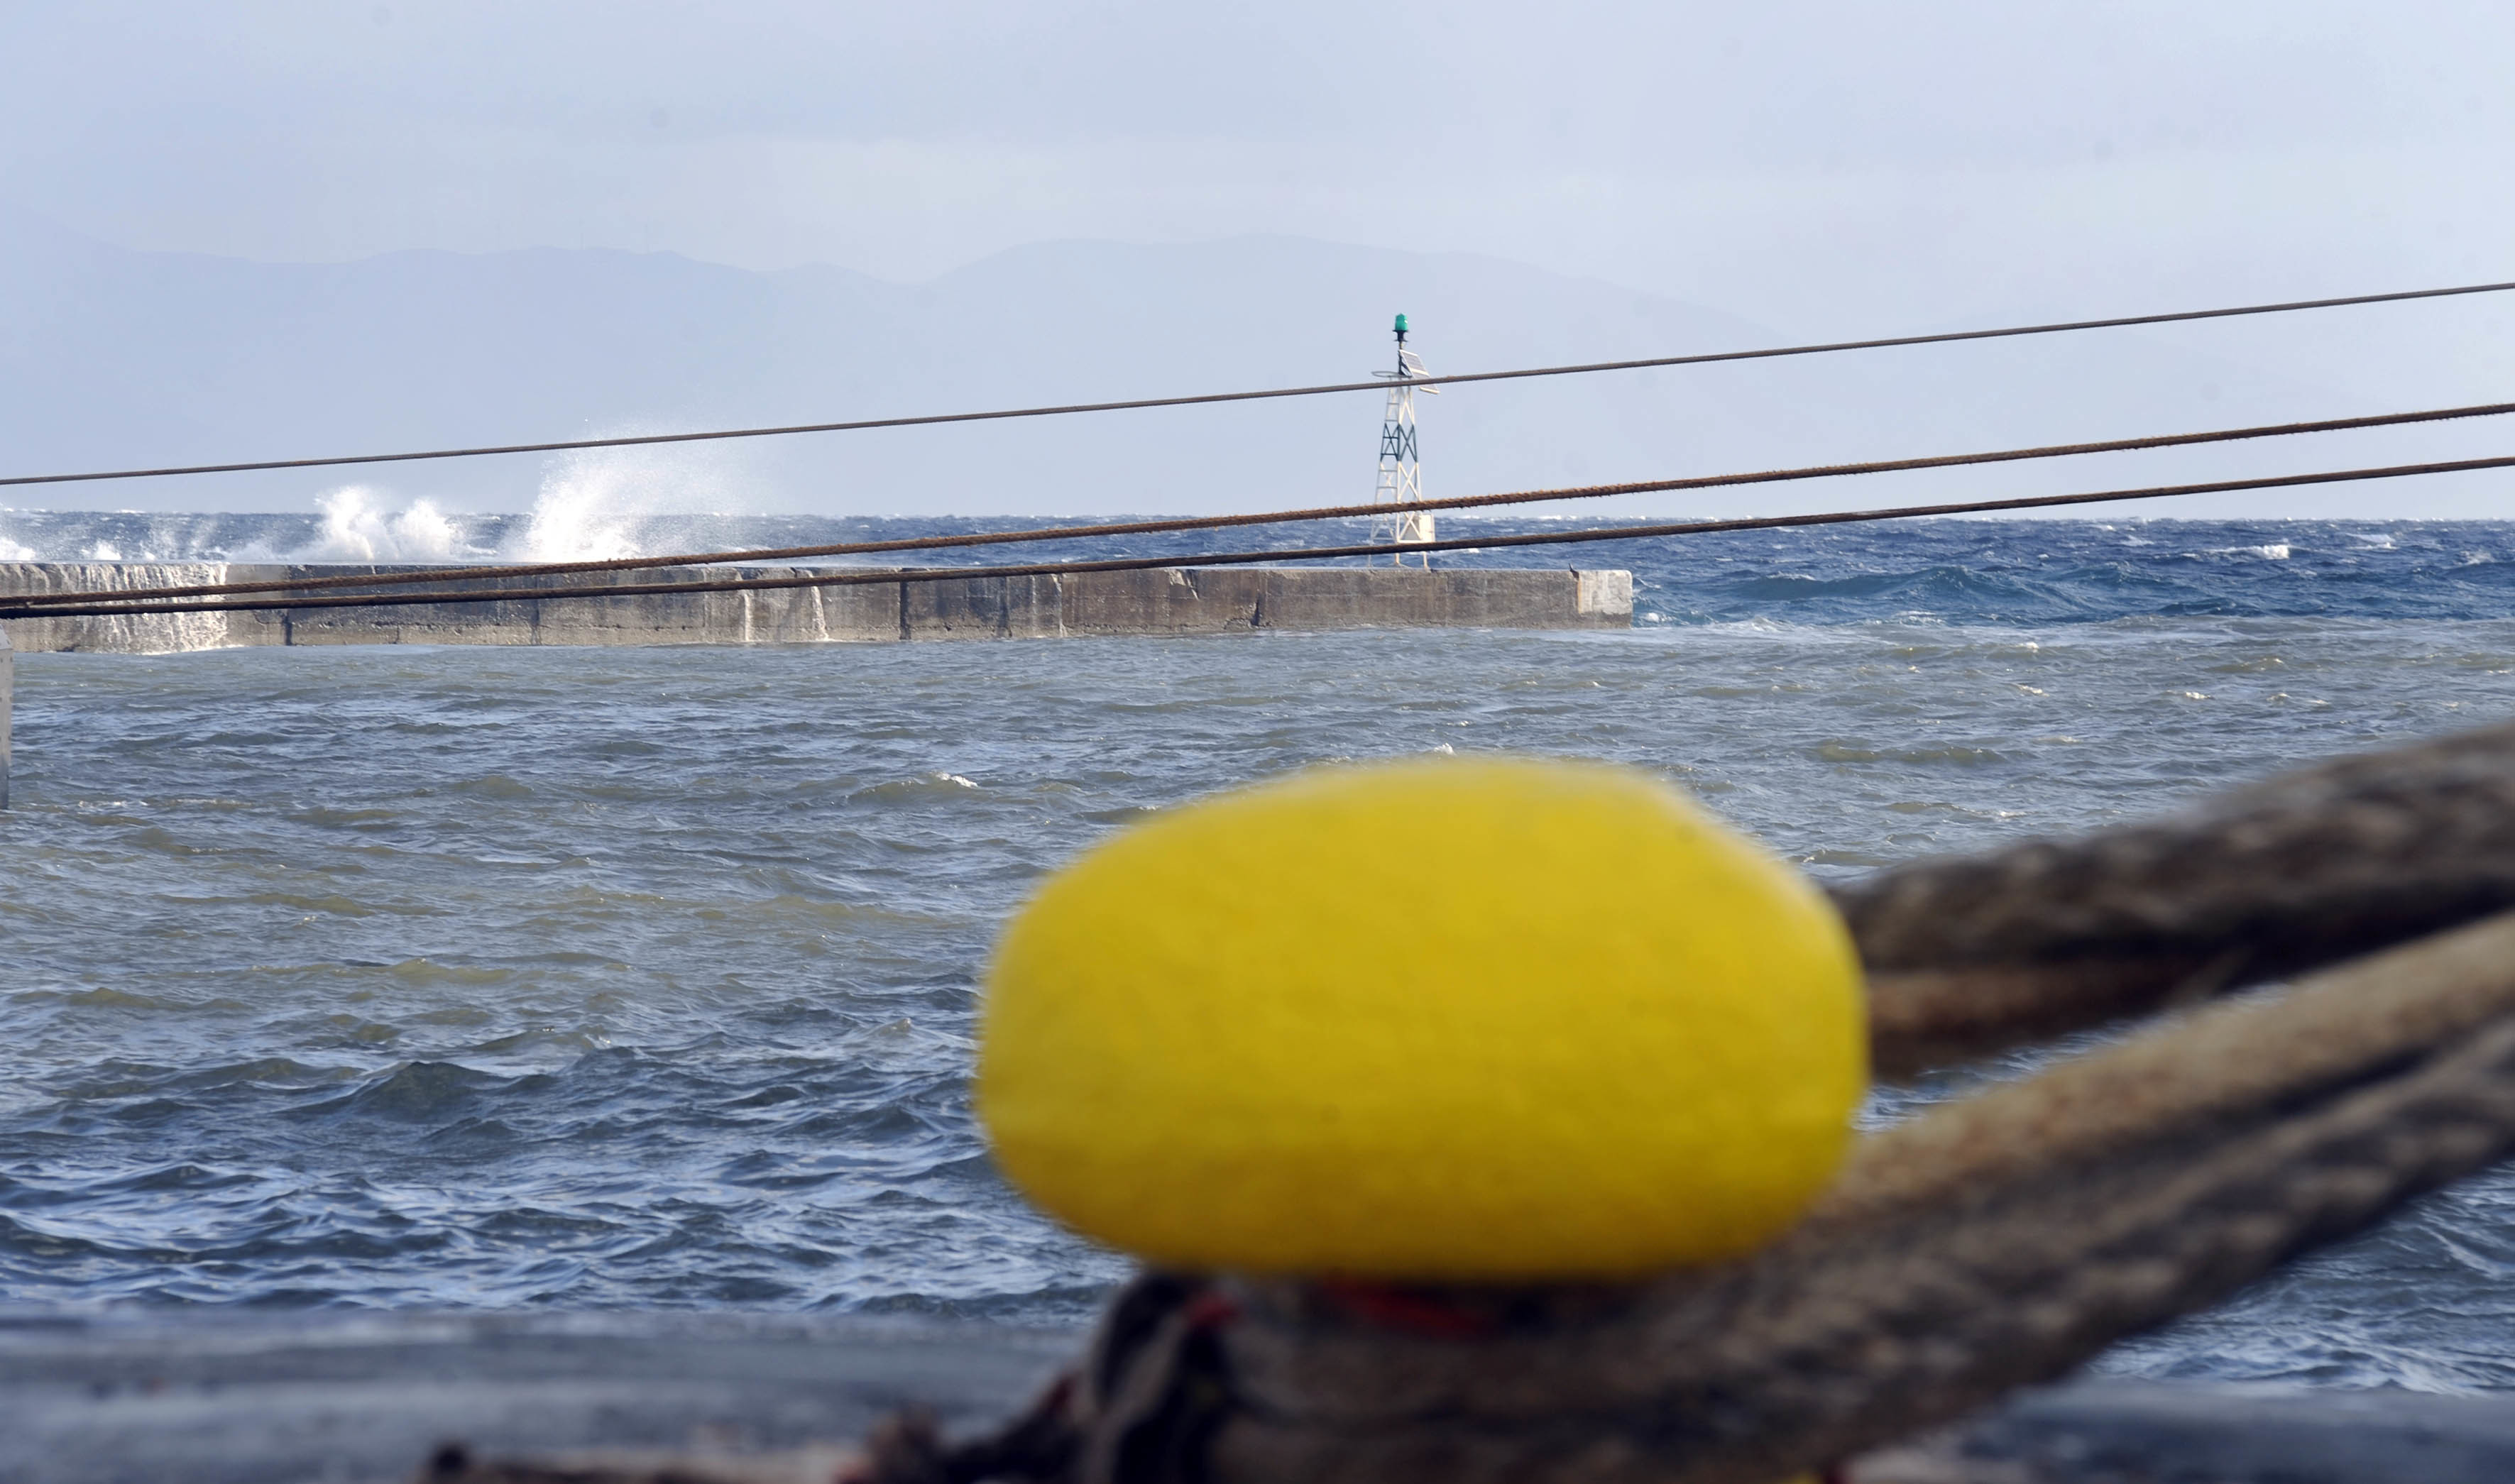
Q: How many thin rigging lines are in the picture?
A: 3